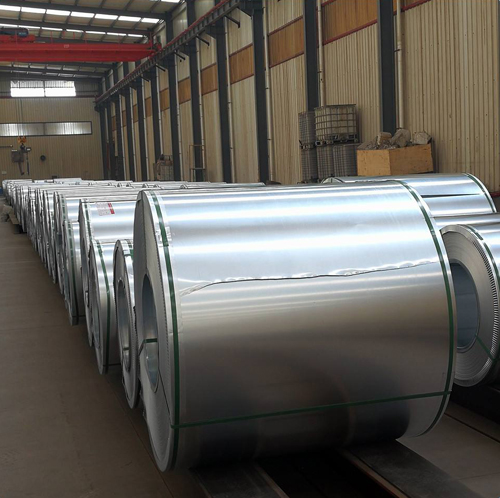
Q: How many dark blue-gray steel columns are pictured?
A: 12